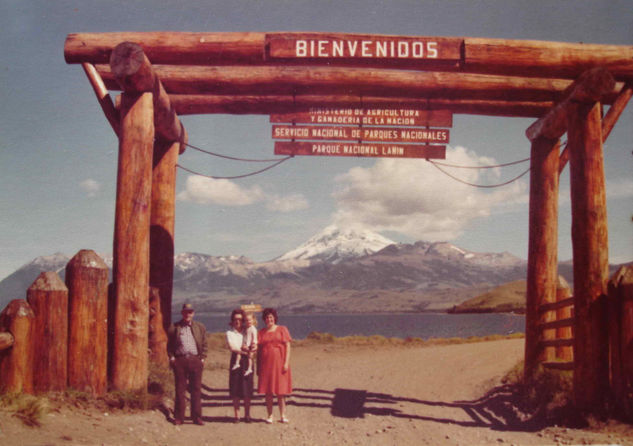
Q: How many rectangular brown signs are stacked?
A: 3